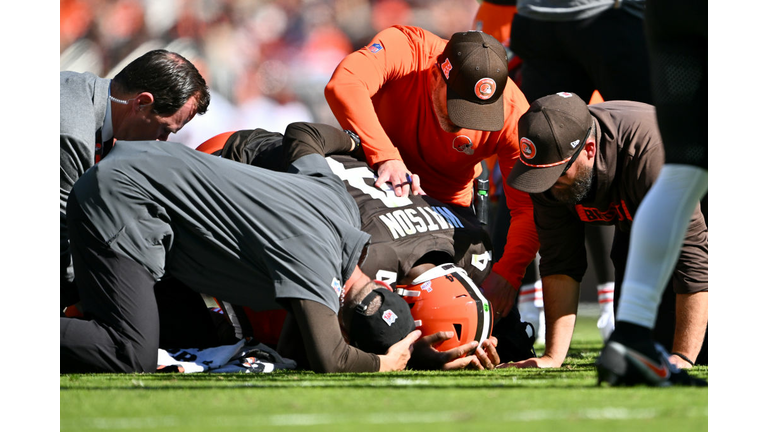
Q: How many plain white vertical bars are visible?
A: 2